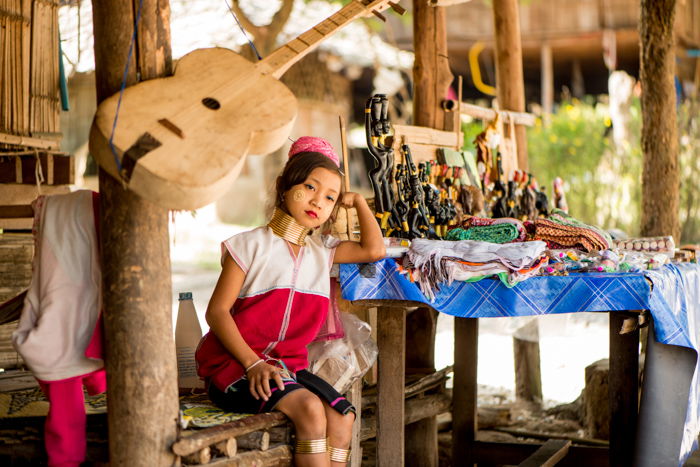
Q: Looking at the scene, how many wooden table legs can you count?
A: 3